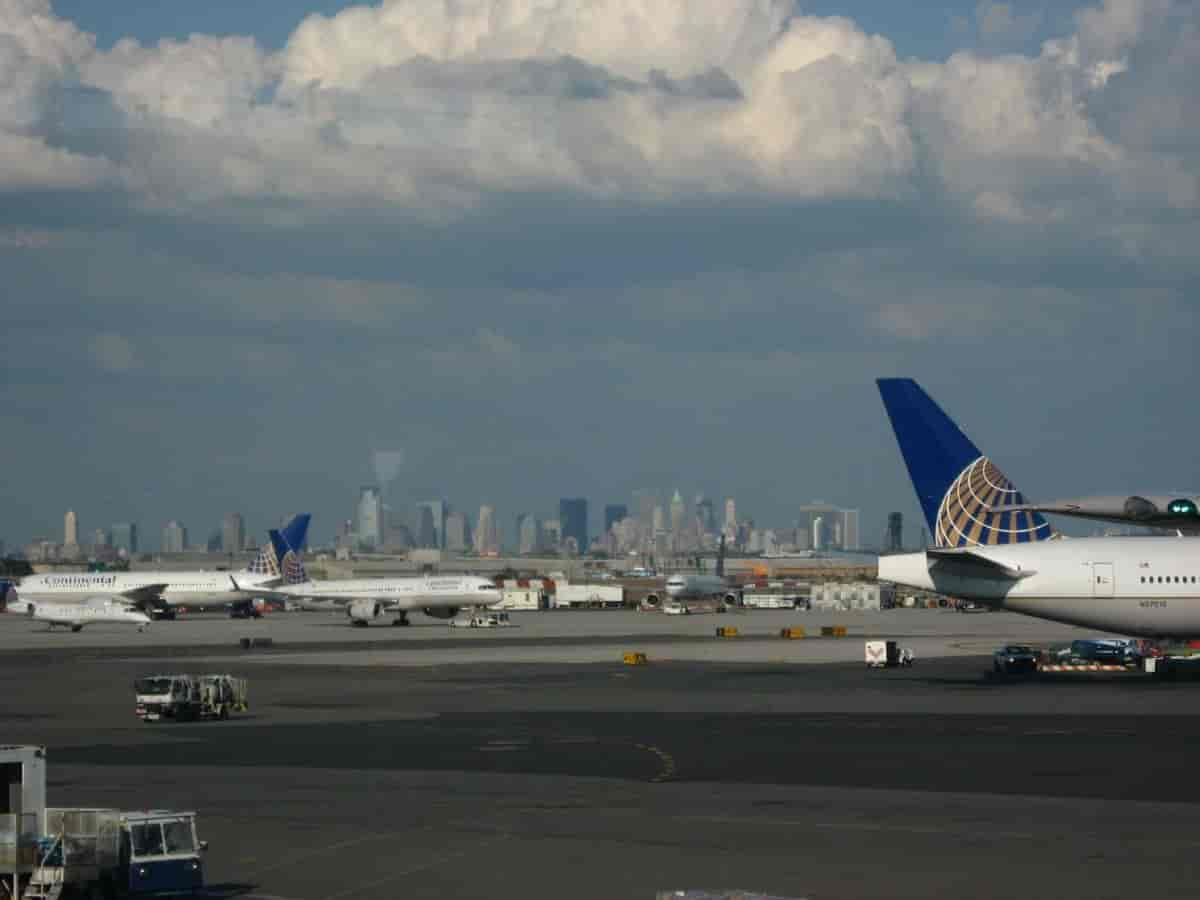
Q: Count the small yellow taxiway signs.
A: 4